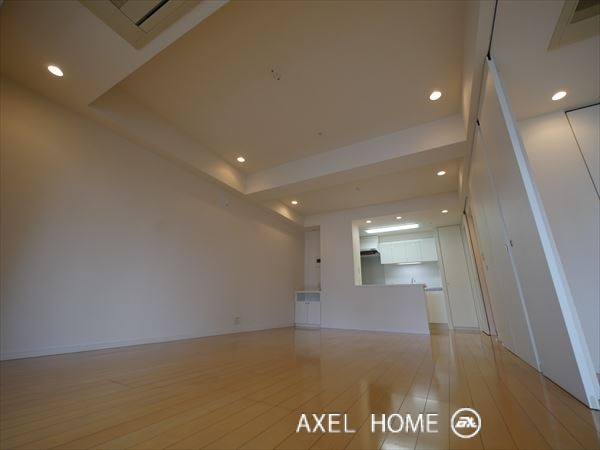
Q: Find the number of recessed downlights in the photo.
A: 9